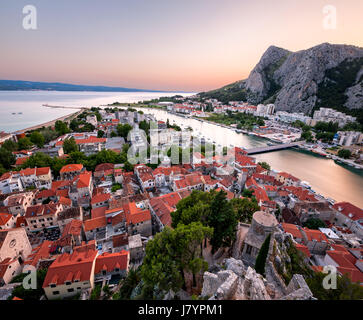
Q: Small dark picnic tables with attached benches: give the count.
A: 0